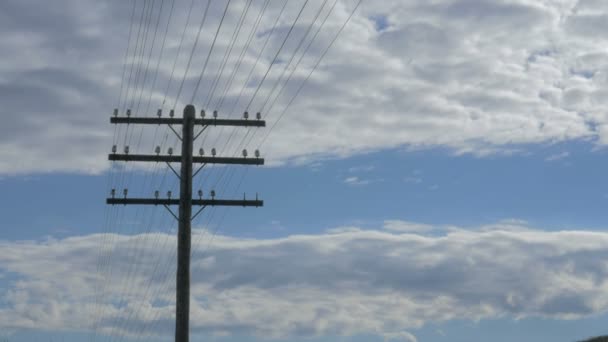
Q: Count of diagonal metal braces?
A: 6